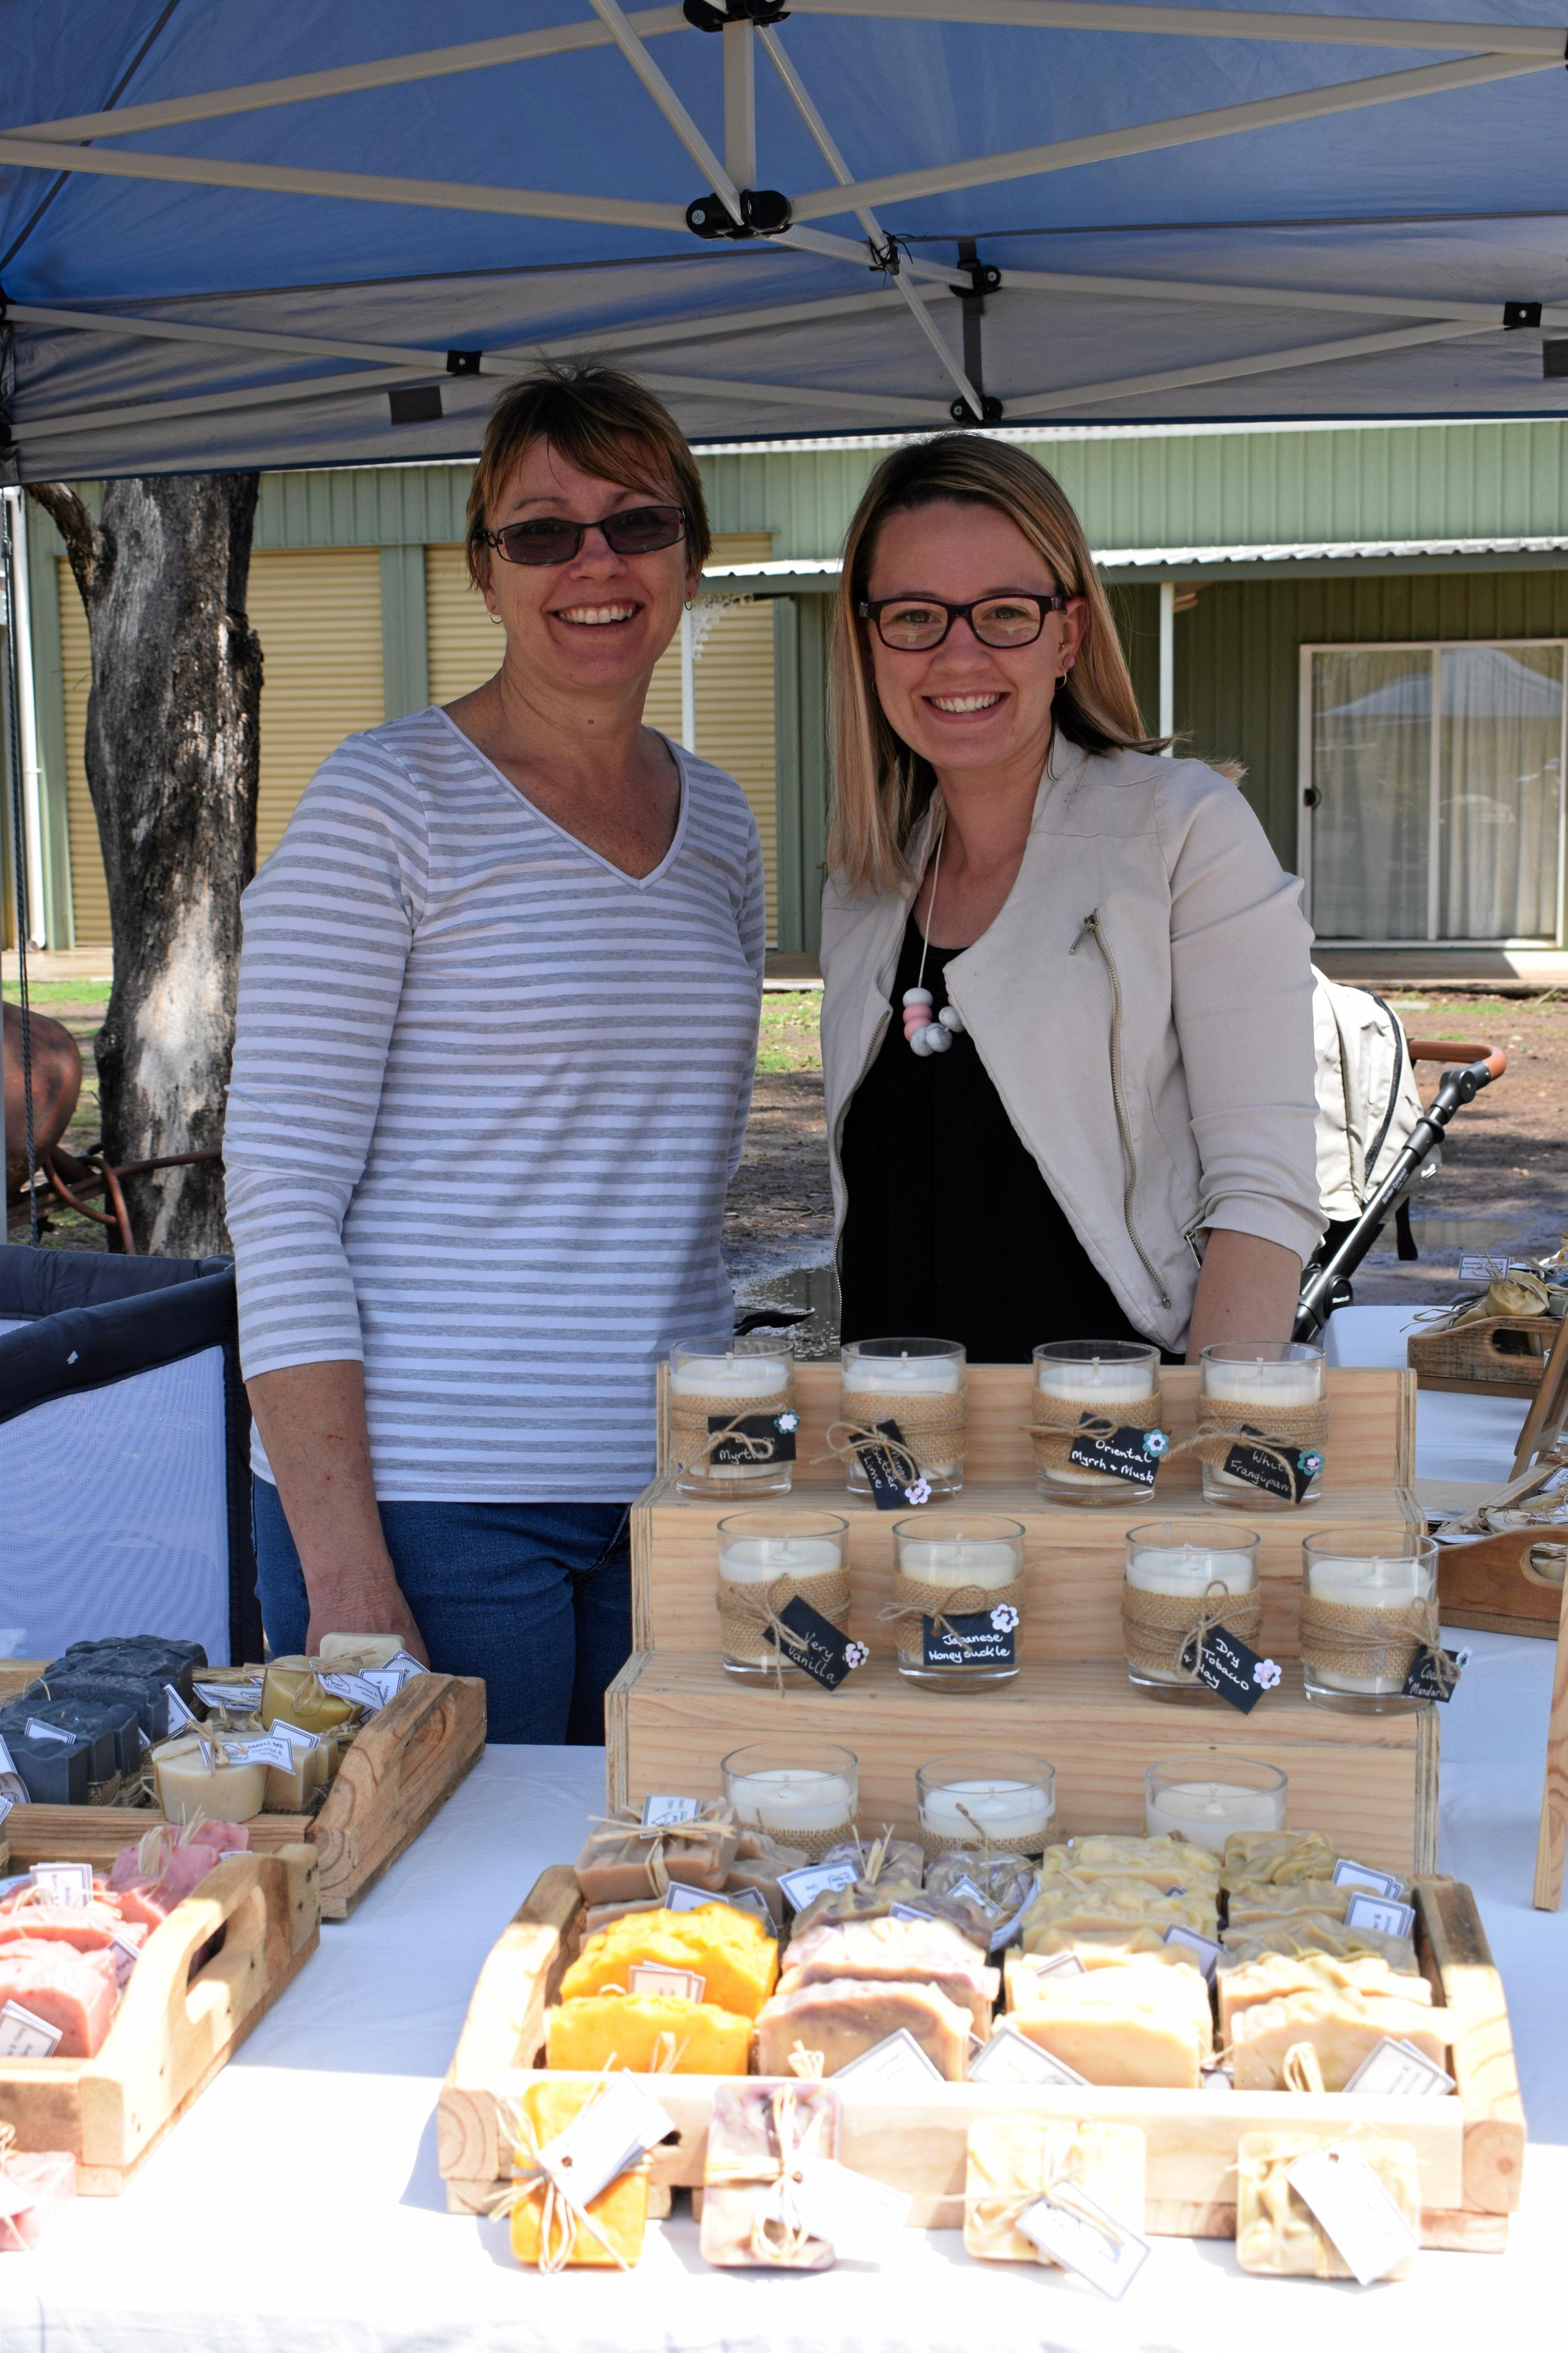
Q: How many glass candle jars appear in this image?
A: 11